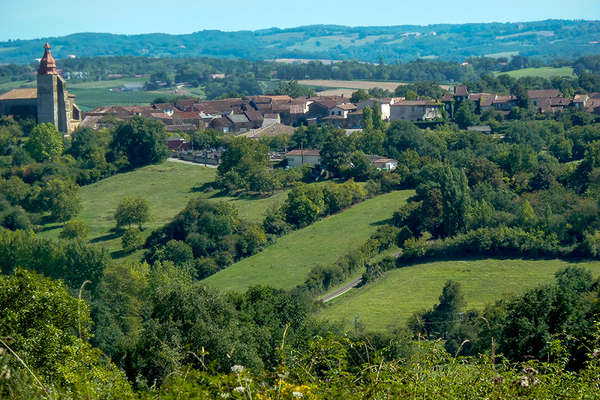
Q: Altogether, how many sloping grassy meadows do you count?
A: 3